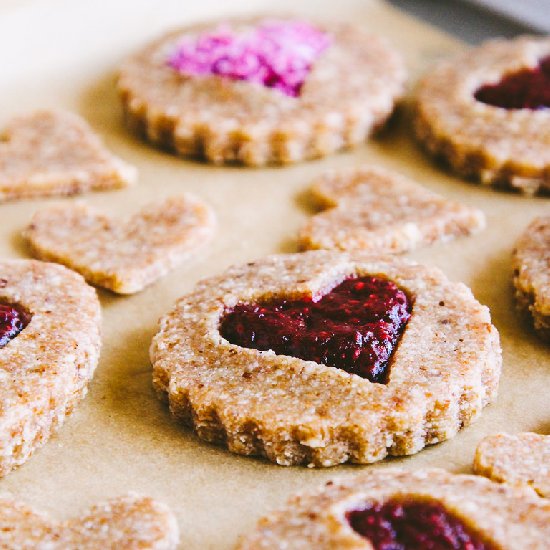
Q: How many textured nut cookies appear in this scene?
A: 11